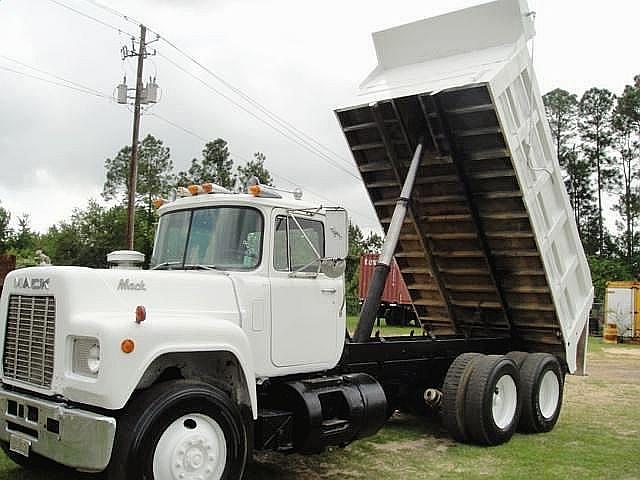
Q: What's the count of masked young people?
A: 0